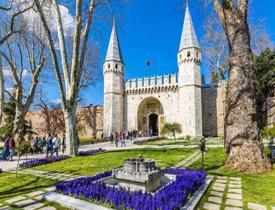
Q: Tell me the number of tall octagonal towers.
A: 2